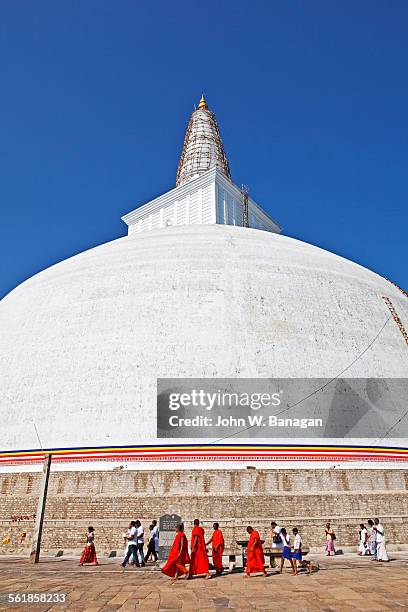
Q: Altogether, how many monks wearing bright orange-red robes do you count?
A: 4